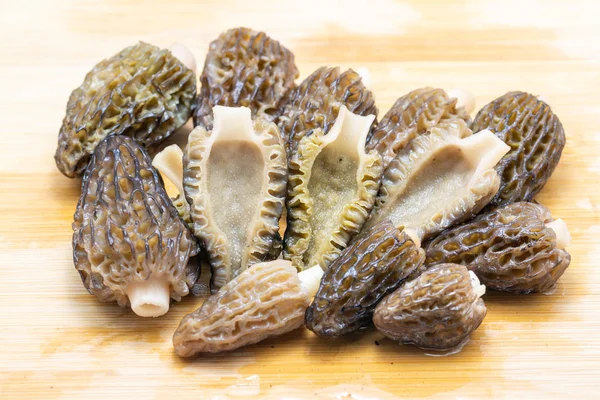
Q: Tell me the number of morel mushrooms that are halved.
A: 3